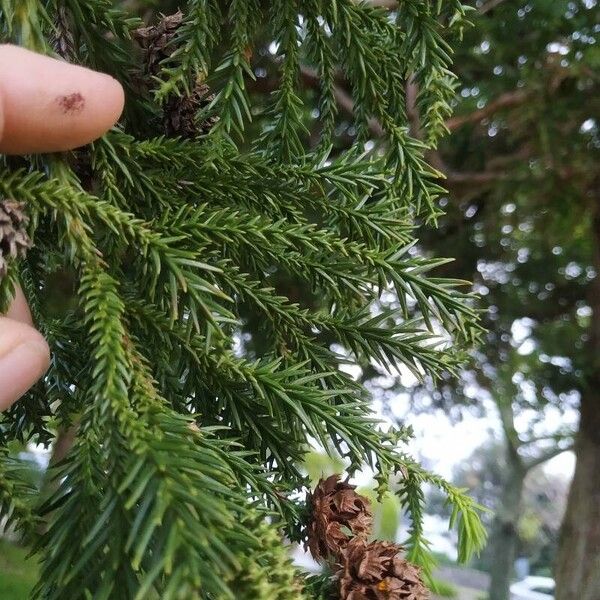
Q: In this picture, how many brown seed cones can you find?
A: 5